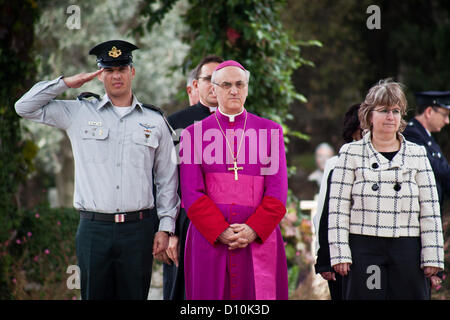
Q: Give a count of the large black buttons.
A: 3